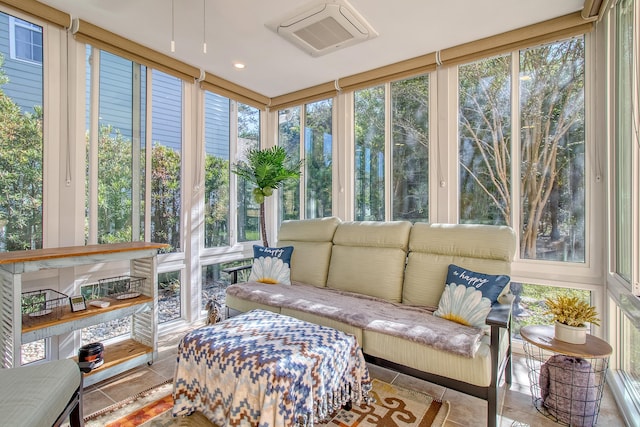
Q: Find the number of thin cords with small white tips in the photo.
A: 2